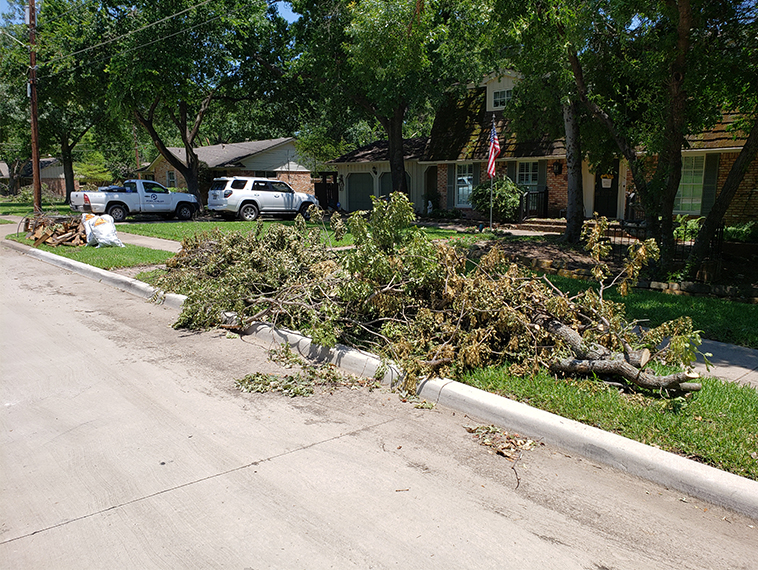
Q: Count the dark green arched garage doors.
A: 2